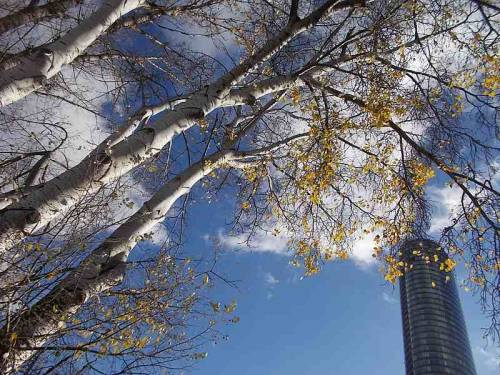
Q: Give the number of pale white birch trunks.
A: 3